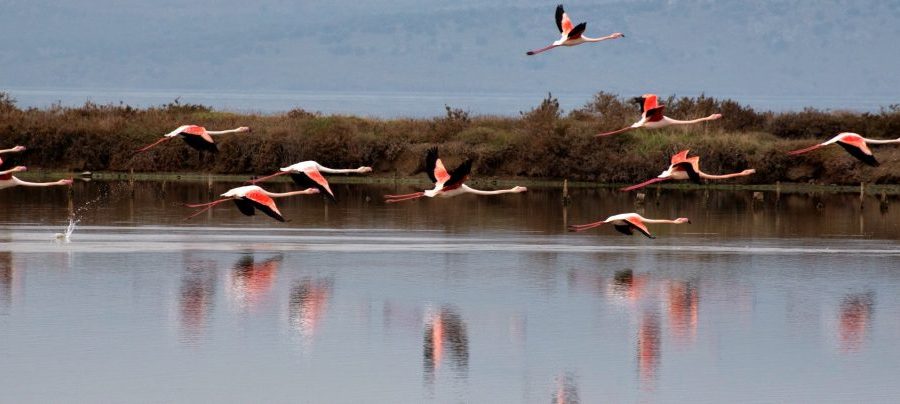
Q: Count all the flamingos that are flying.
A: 12